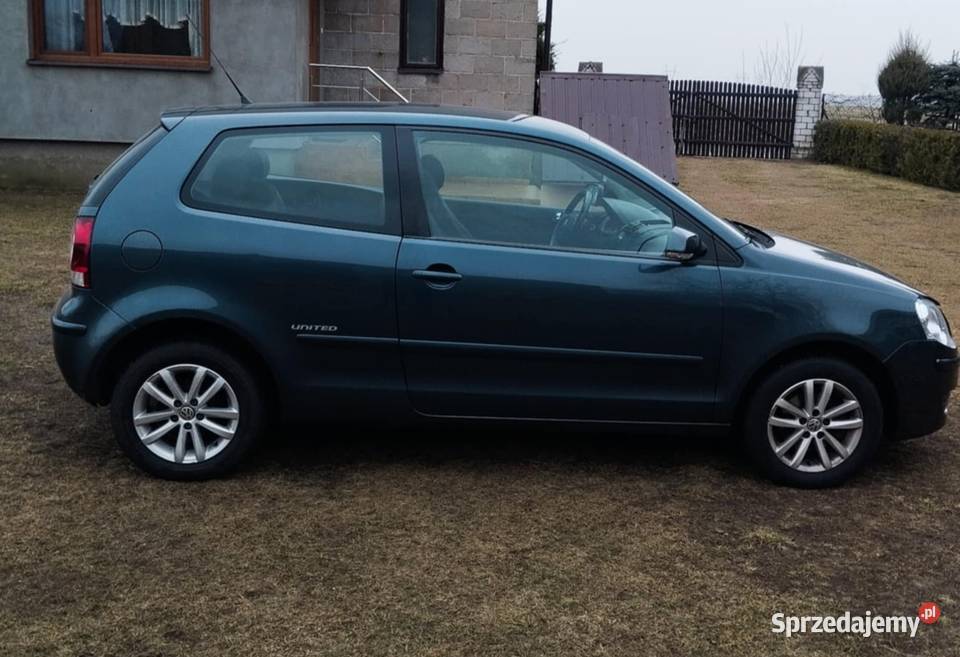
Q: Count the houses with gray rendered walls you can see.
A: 1